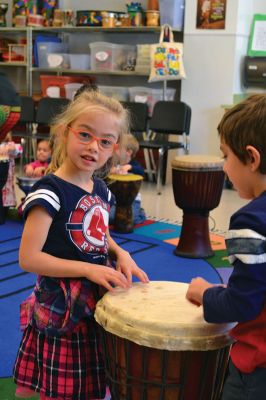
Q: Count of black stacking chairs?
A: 4